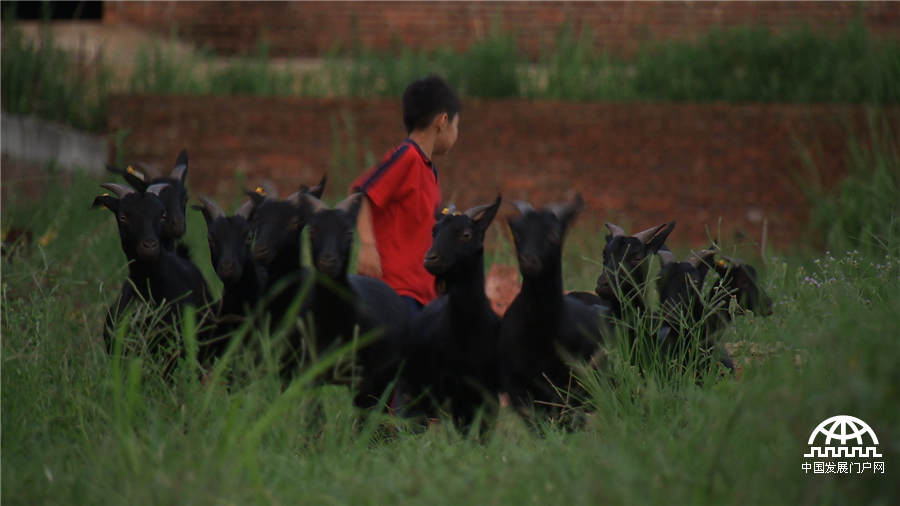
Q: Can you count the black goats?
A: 10